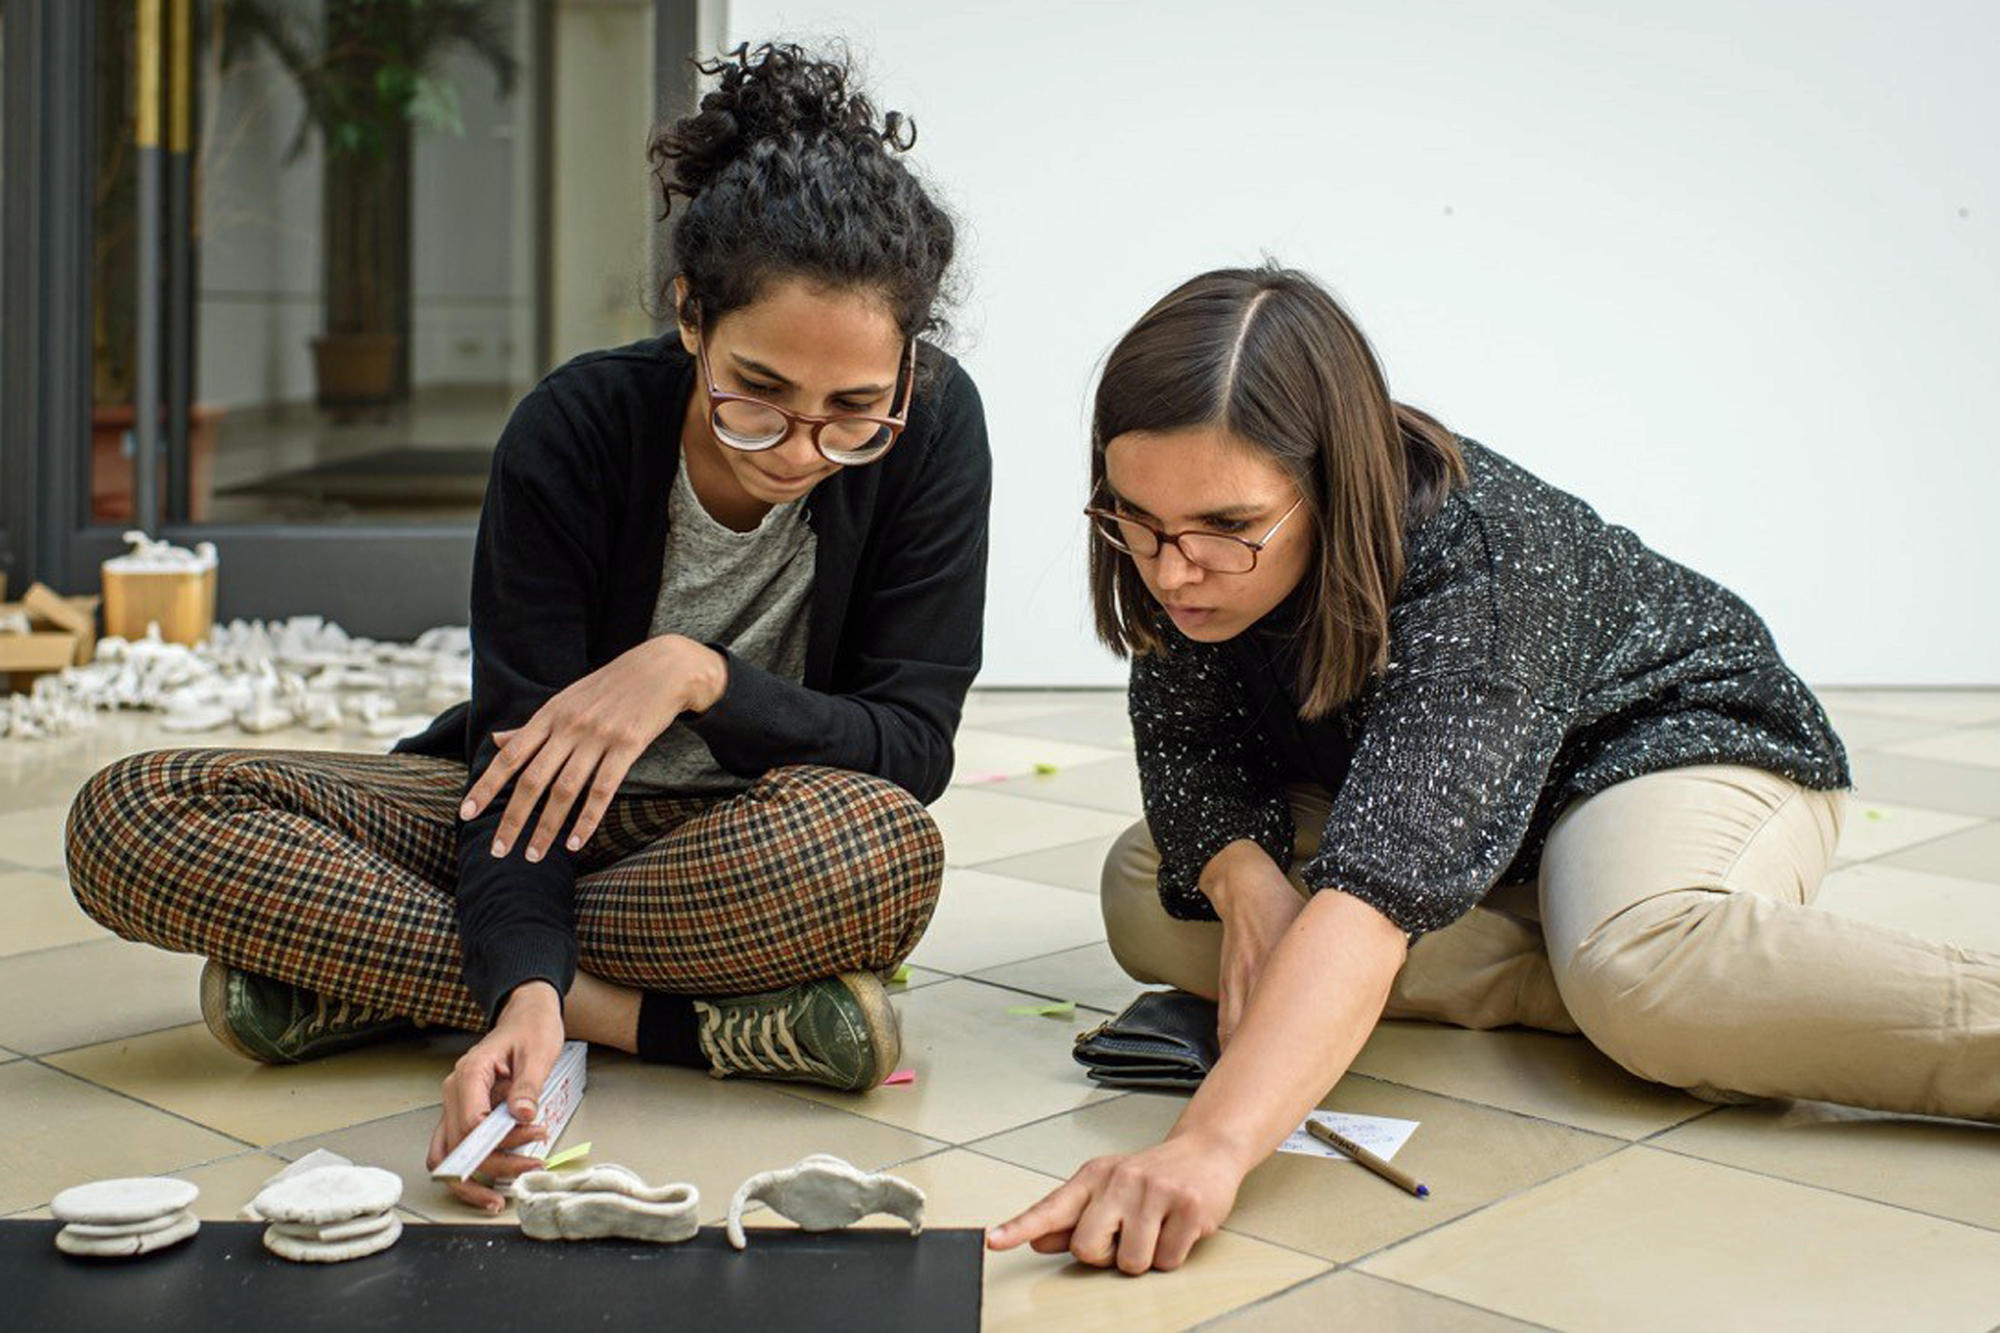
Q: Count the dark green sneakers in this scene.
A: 2